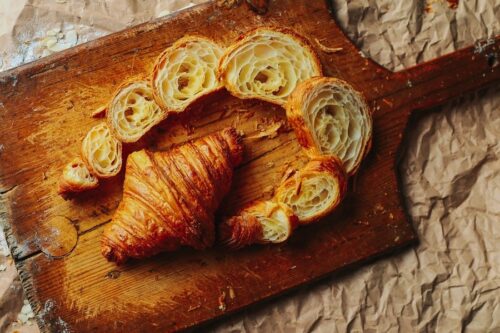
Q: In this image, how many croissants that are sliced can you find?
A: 1